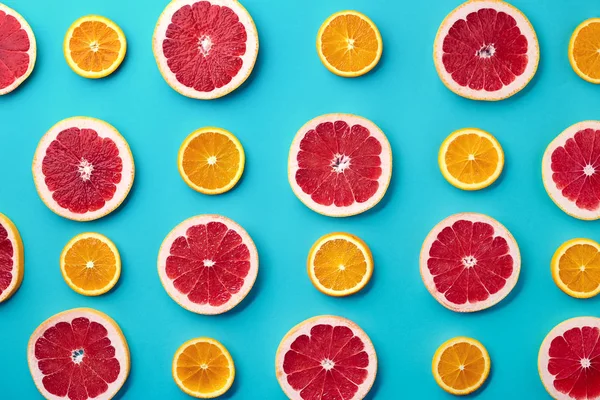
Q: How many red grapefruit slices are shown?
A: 12